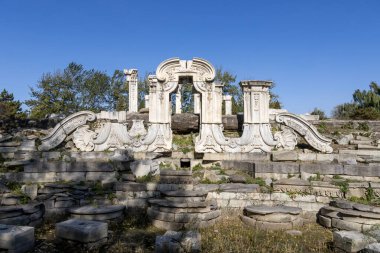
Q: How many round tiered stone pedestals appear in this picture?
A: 5